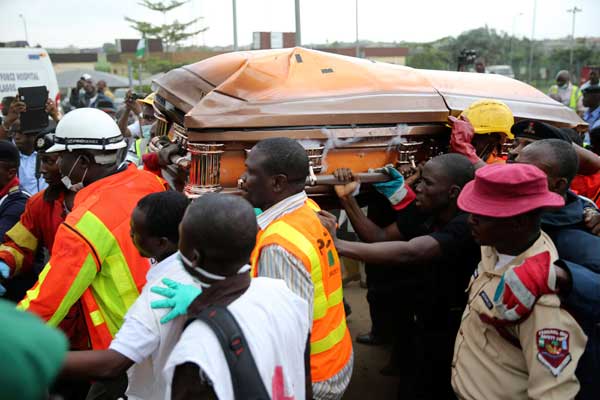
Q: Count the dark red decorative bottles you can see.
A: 0